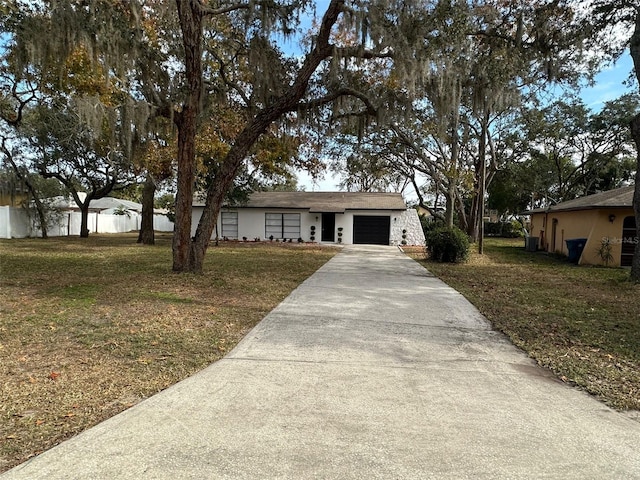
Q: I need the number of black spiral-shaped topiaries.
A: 3